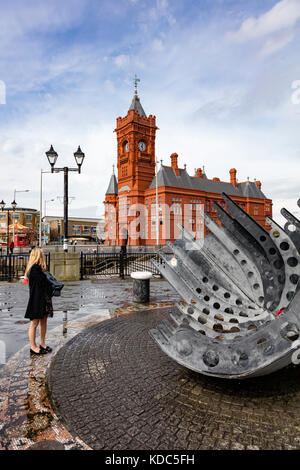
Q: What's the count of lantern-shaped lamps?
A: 4